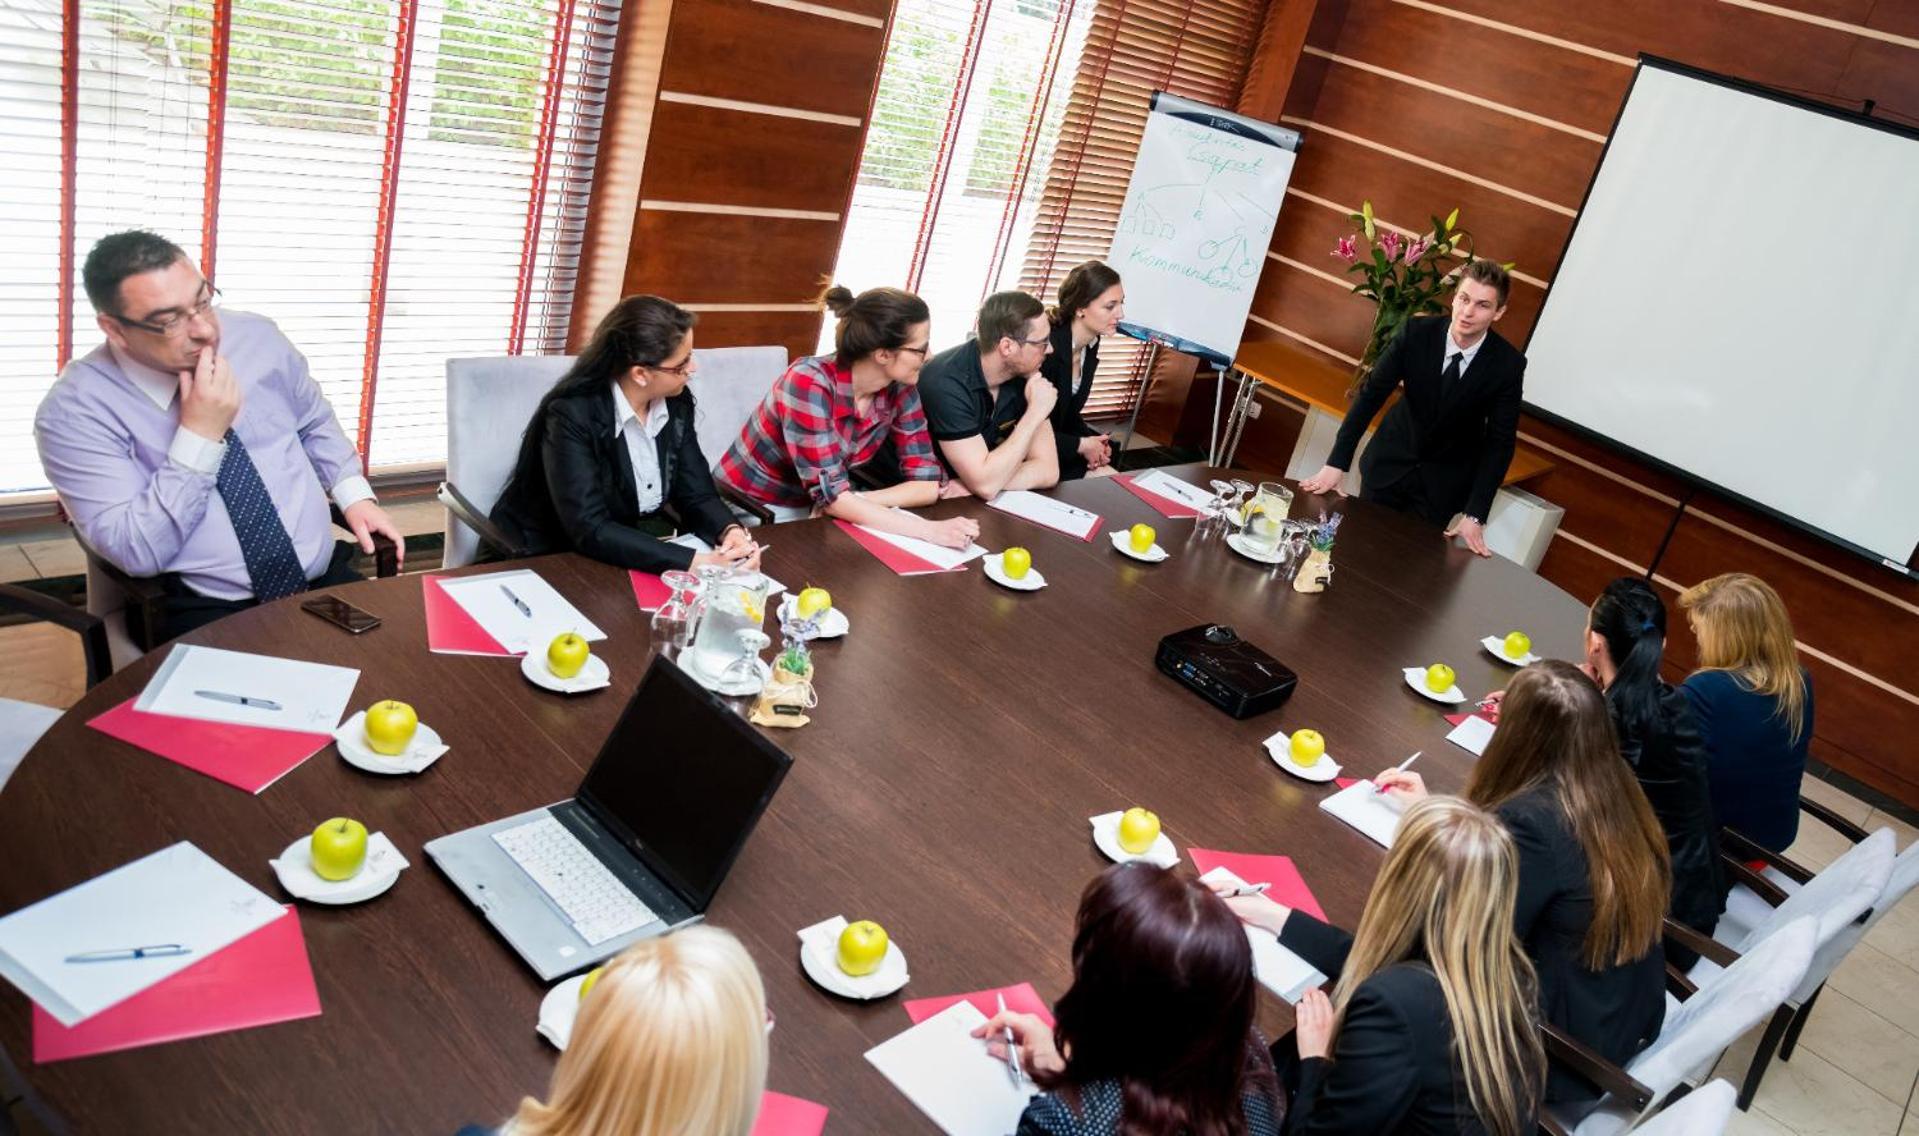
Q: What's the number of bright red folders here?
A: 12